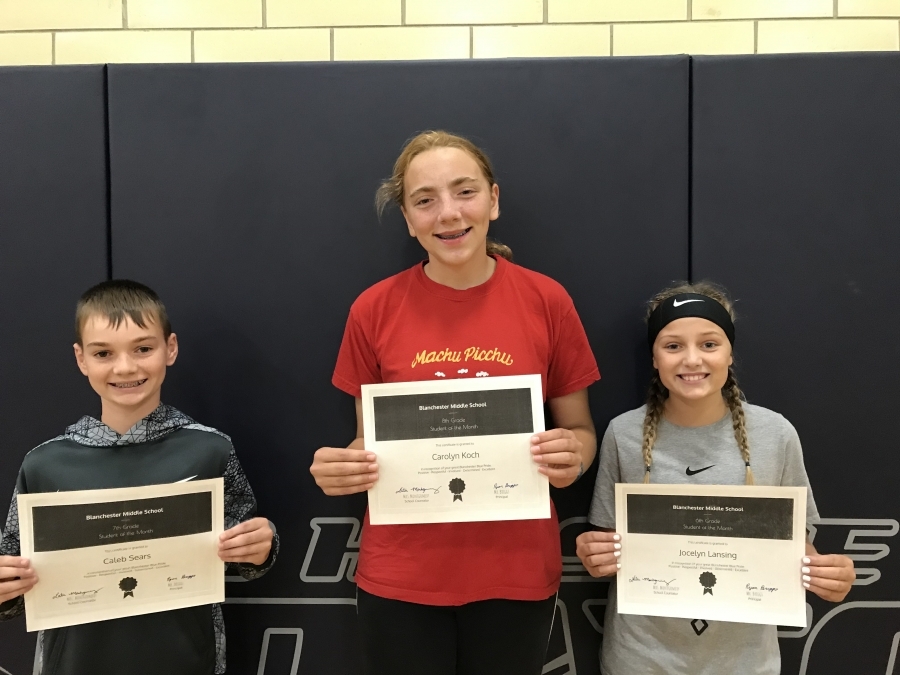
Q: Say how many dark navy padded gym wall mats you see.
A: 3